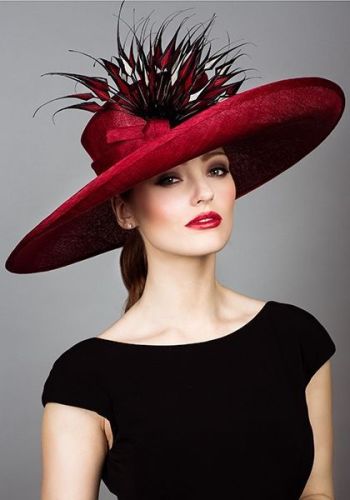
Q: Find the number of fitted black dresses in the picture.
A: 1